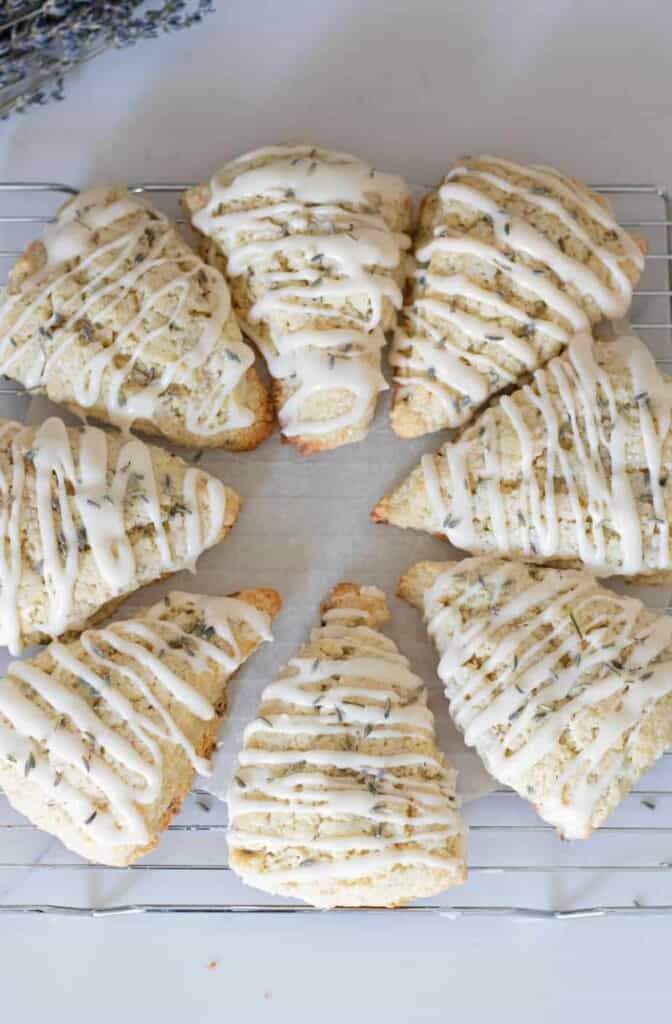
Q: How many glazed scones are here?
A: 8